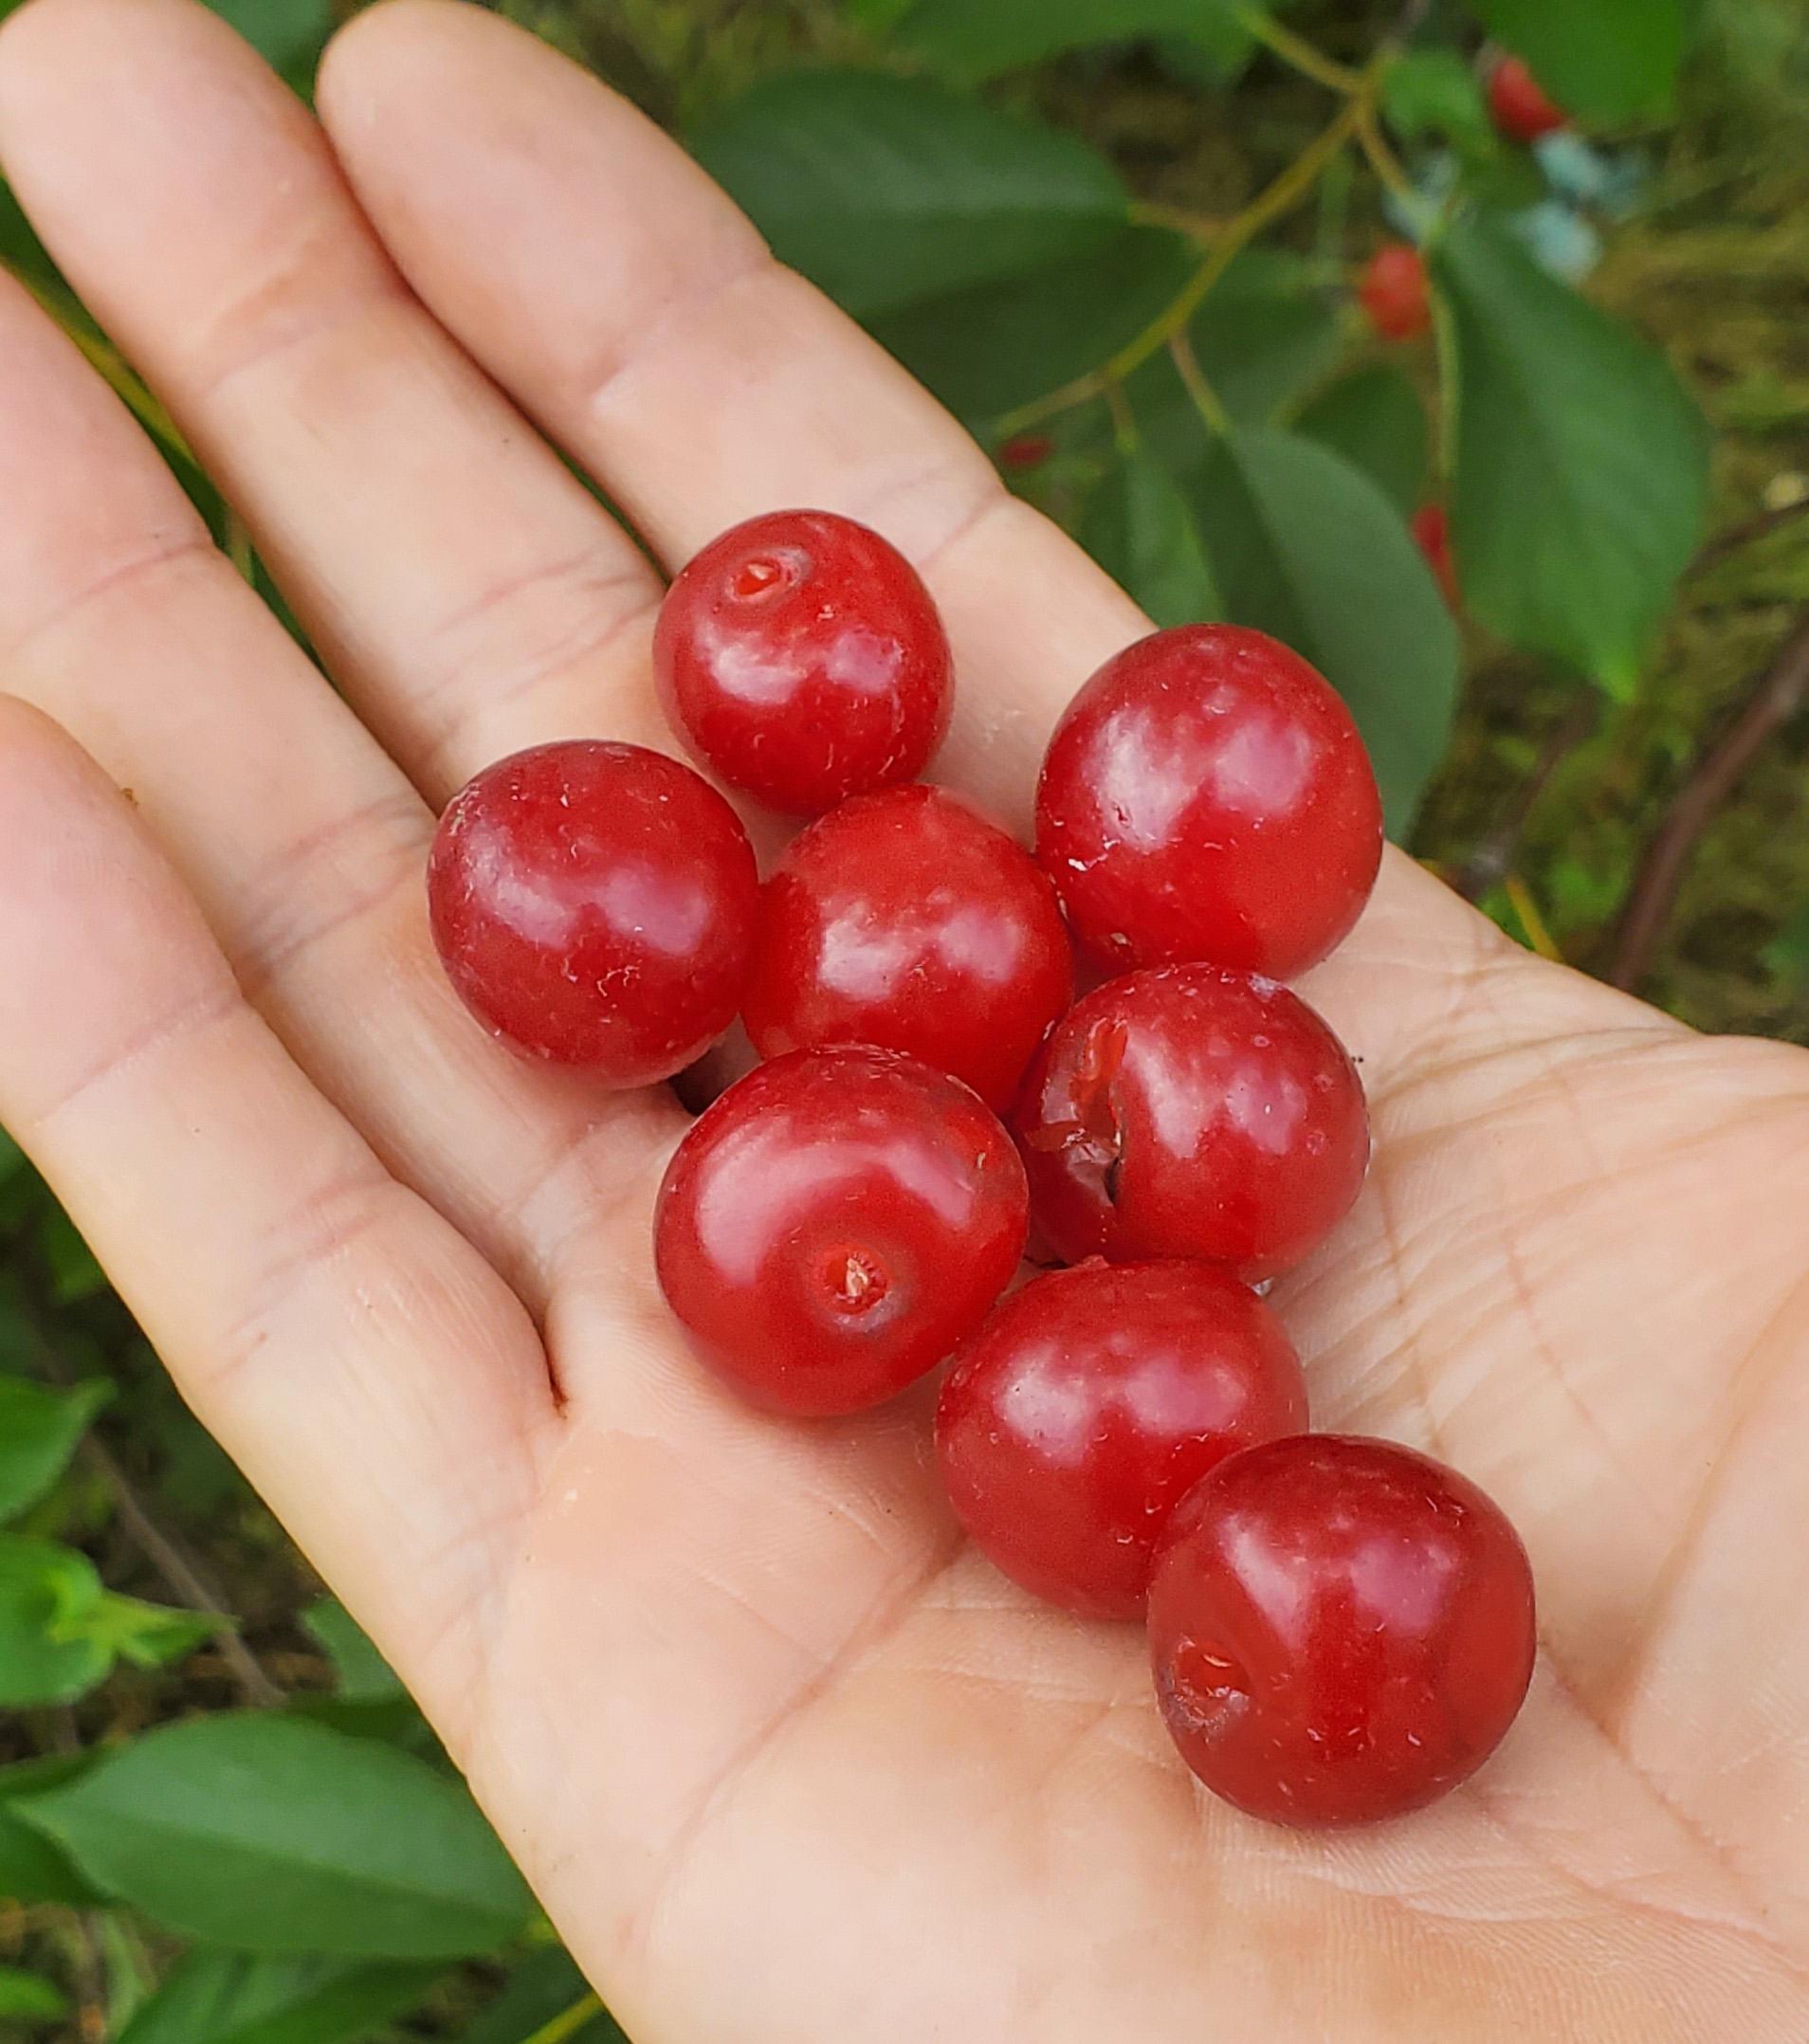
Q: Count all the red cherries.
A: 8